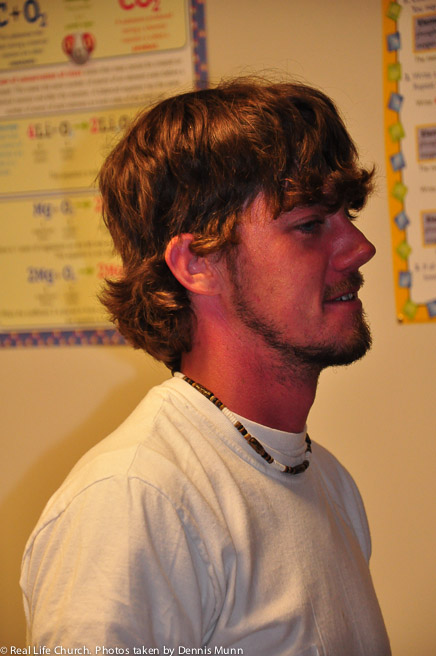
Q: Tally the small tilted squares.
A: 12